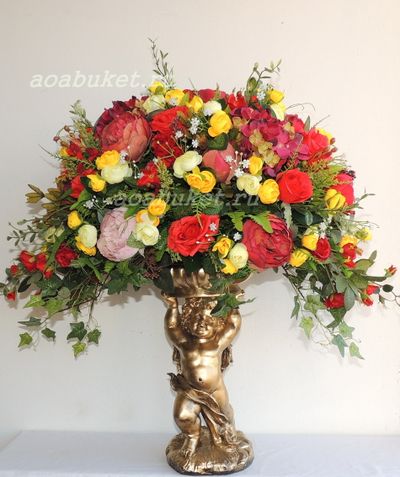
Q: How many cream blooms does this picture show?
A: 9